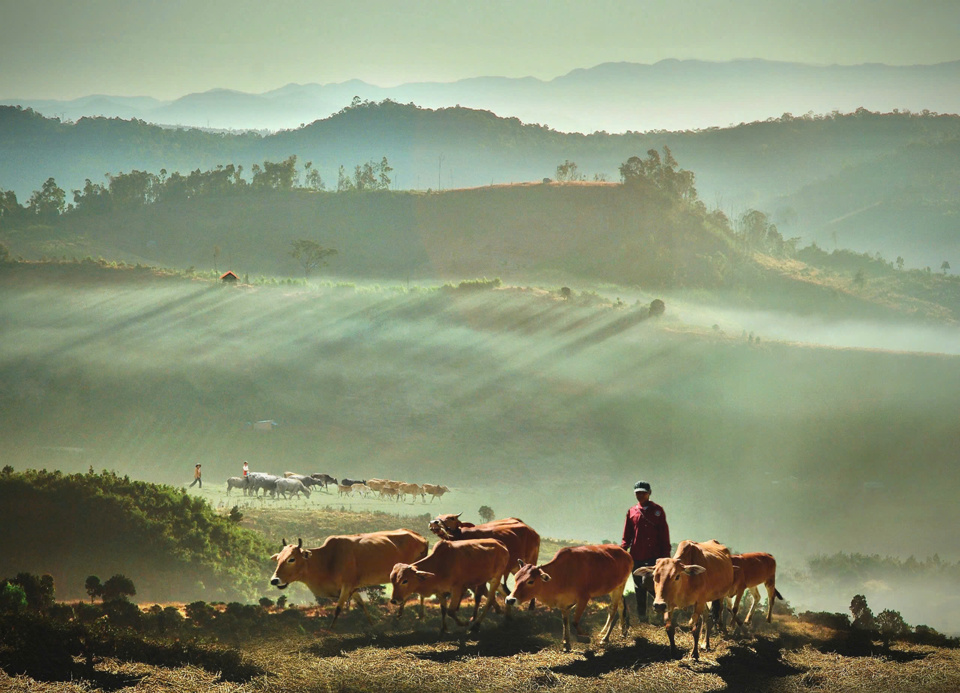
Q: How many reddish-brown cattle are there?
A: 6